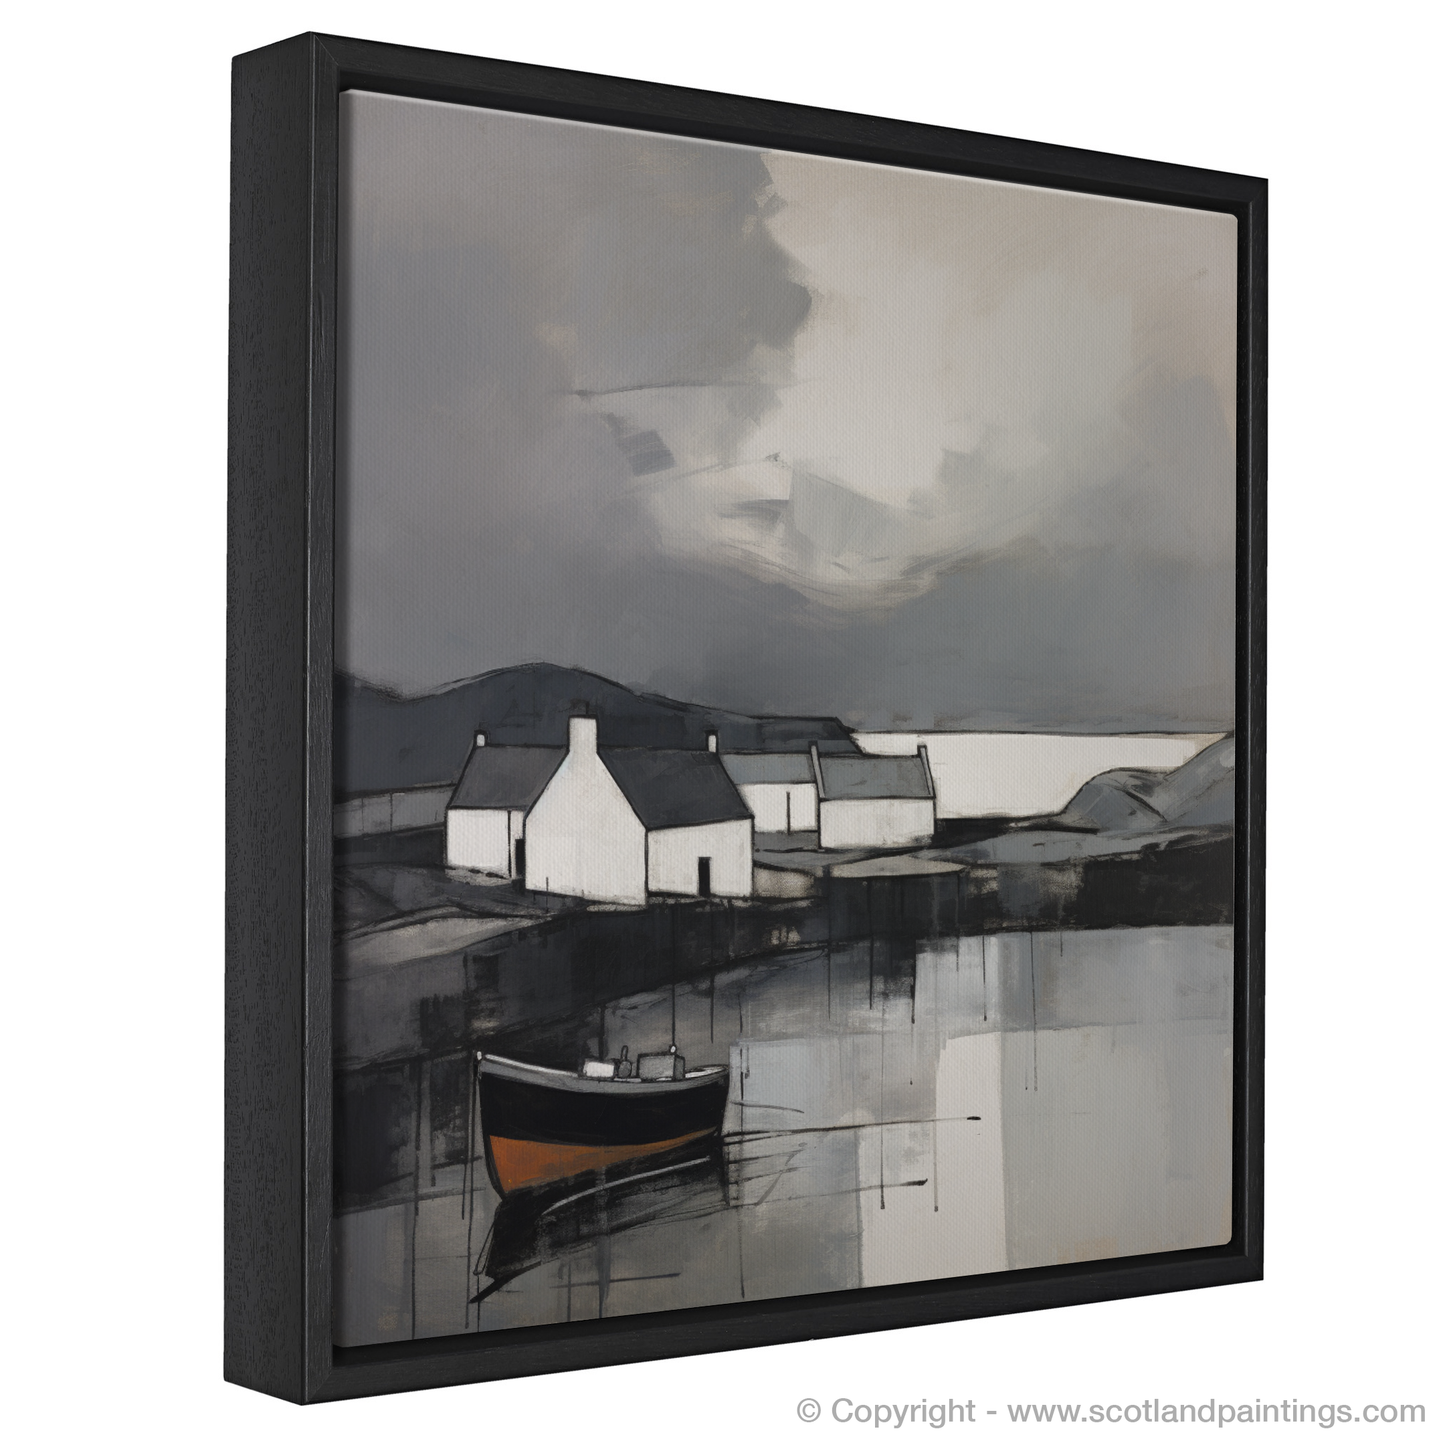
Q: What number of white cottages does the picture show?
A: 4